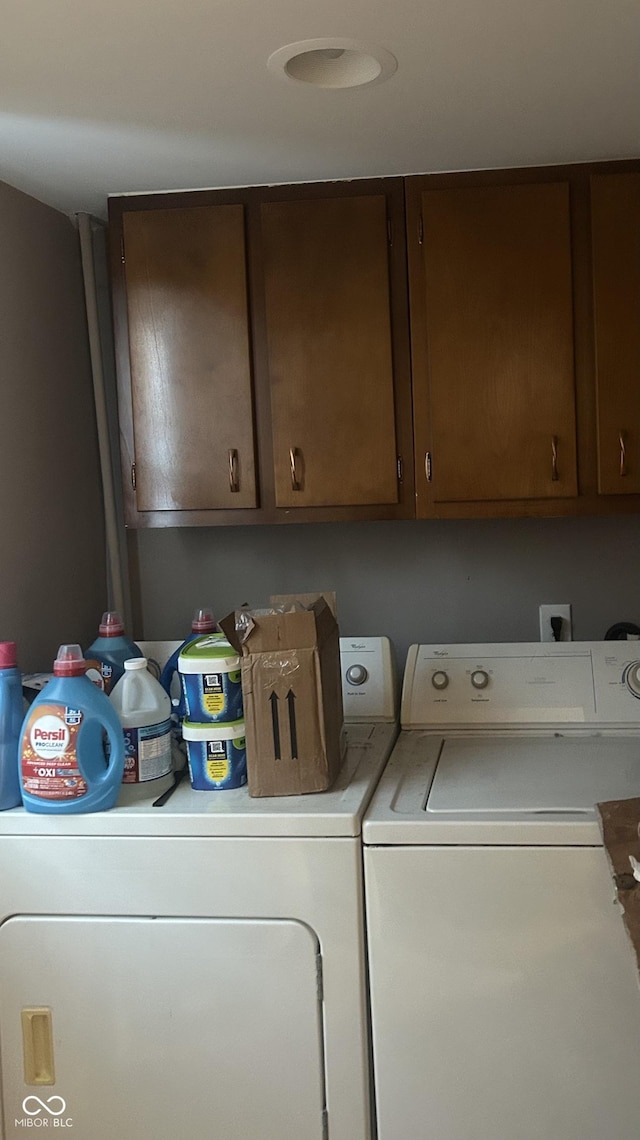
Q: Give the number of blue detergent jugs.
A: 4